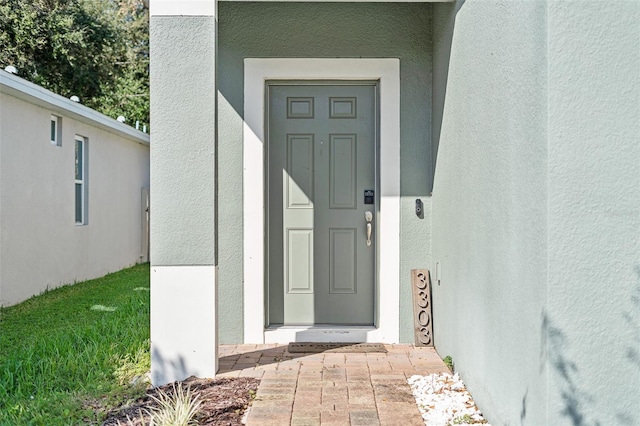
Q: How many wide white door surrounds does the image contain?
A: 1